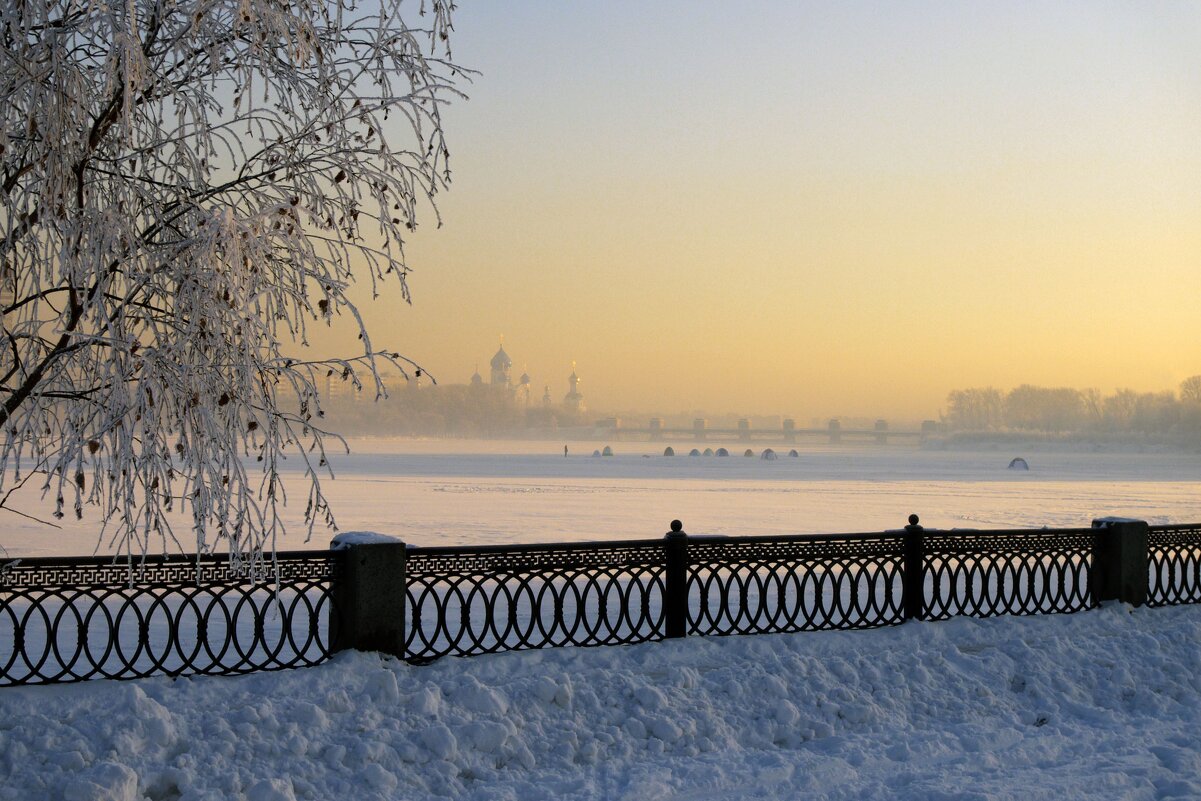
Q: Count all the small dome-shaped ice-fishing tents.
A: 10